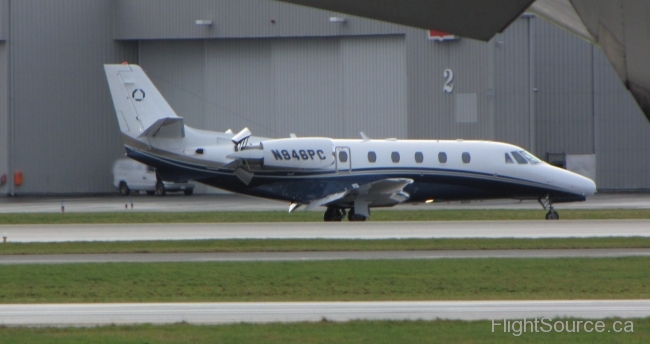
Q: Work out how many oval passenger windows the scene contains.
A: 6